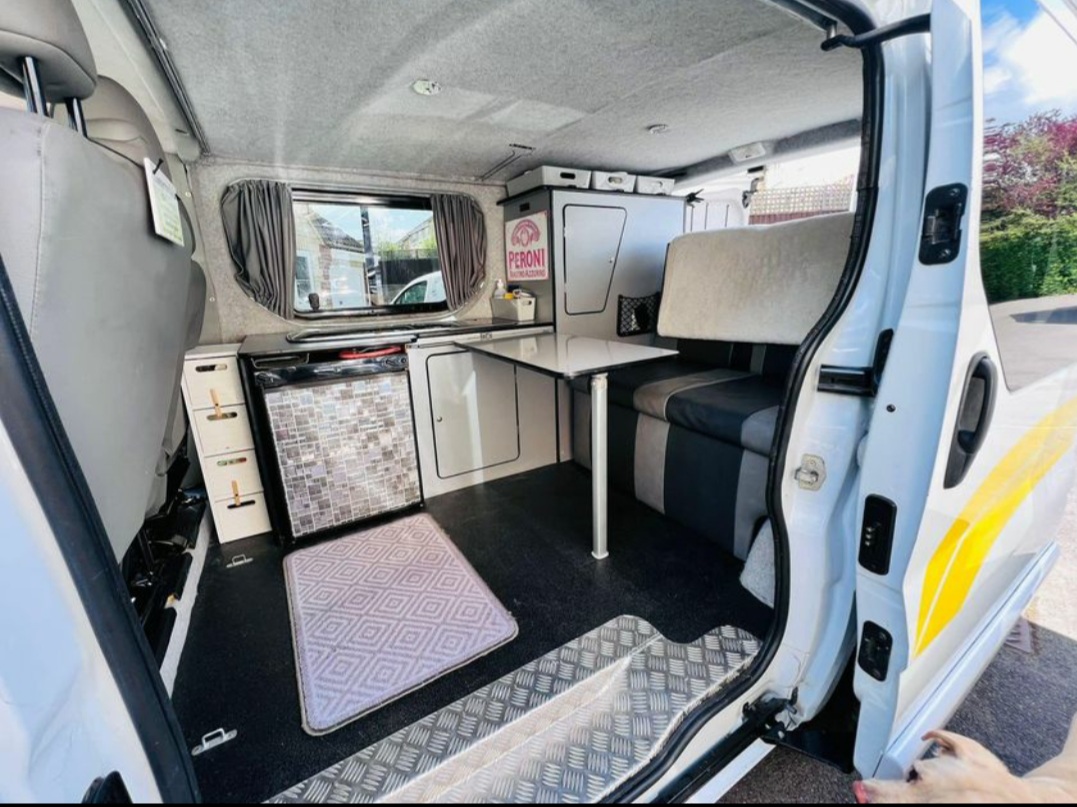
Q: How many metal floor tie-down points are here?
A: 2